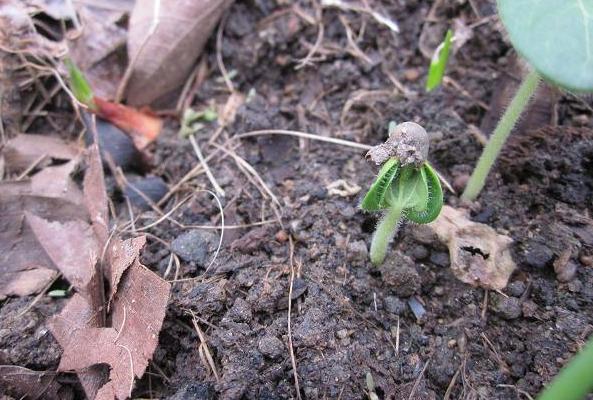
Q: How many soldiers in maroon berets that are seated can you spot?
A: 0